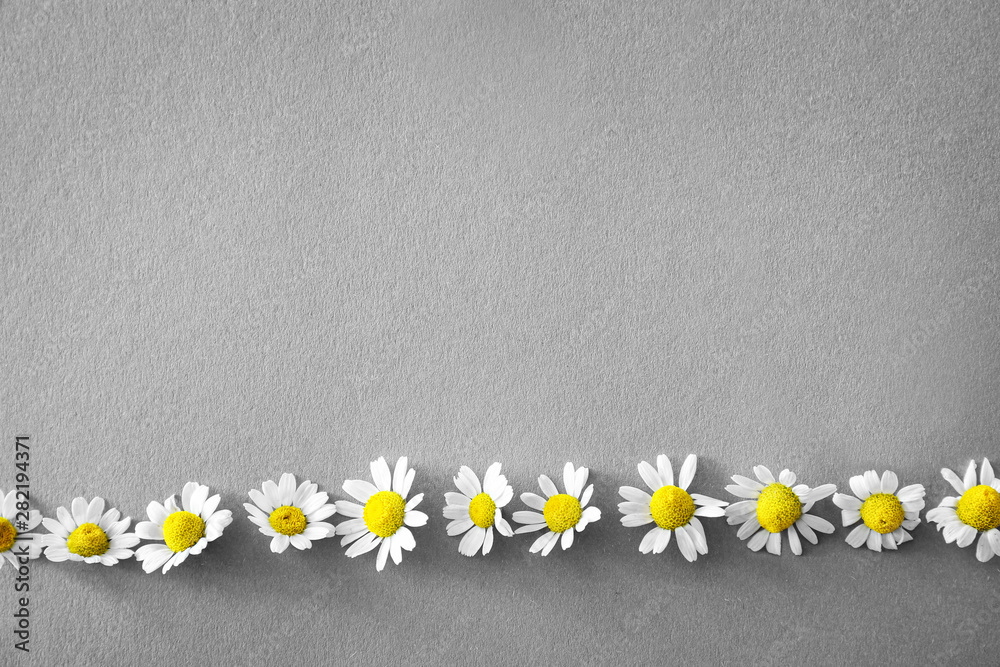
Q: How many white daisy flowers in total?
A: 11